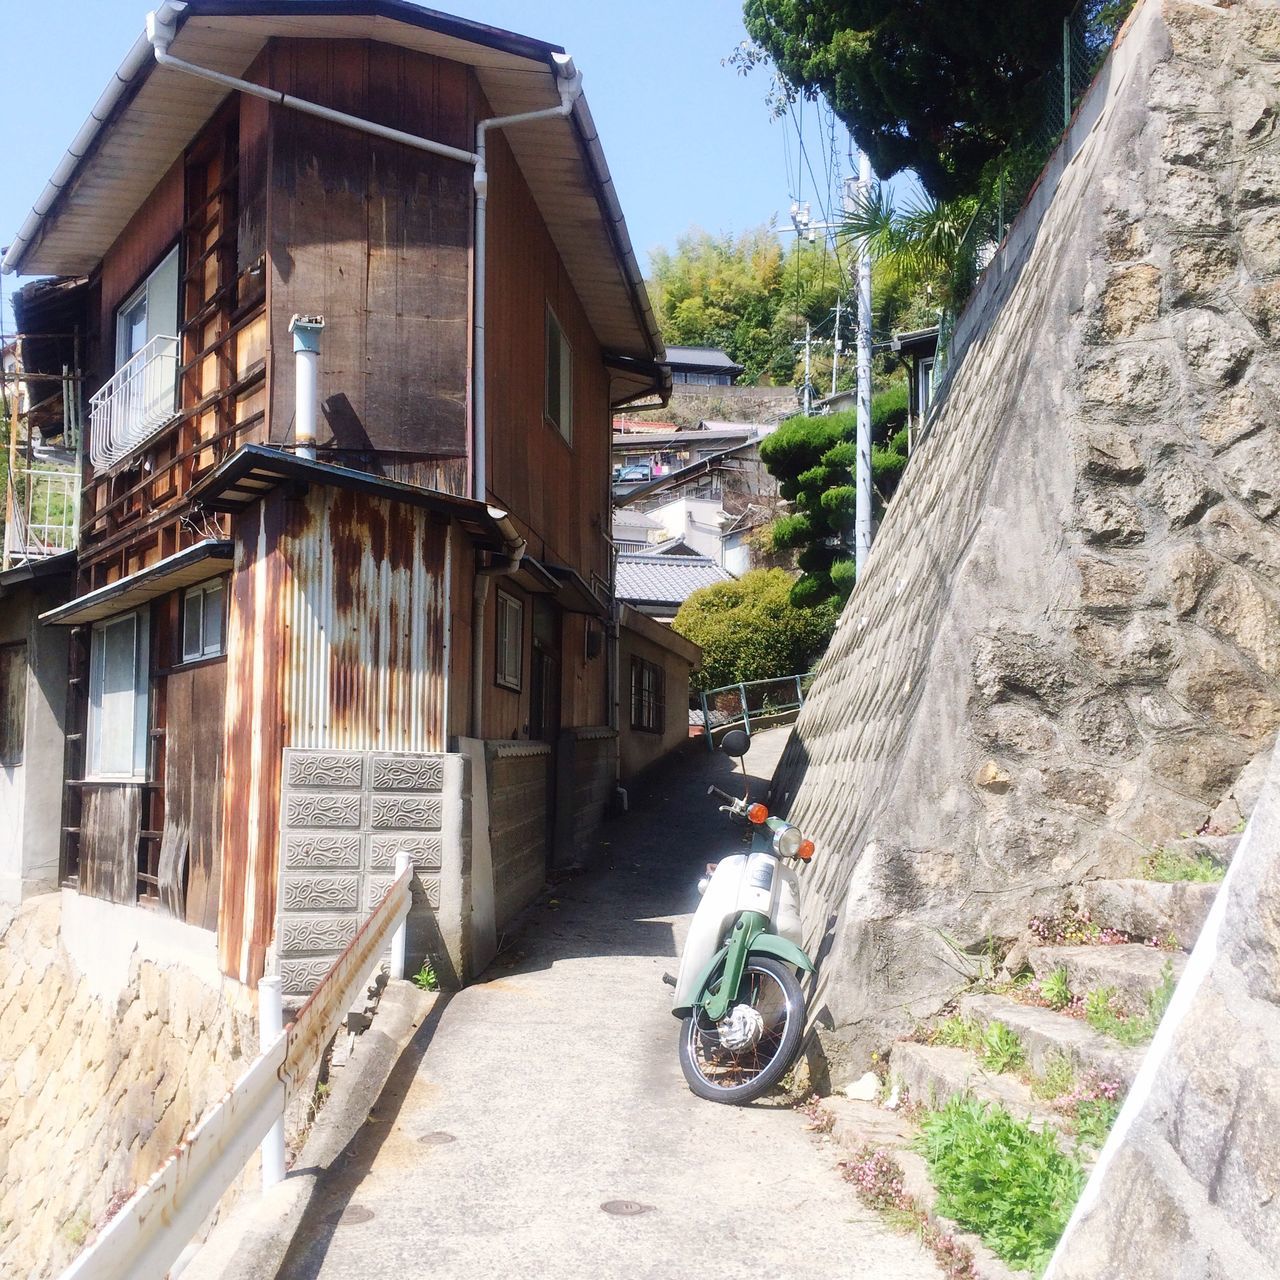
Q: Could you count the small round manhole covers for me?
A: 3